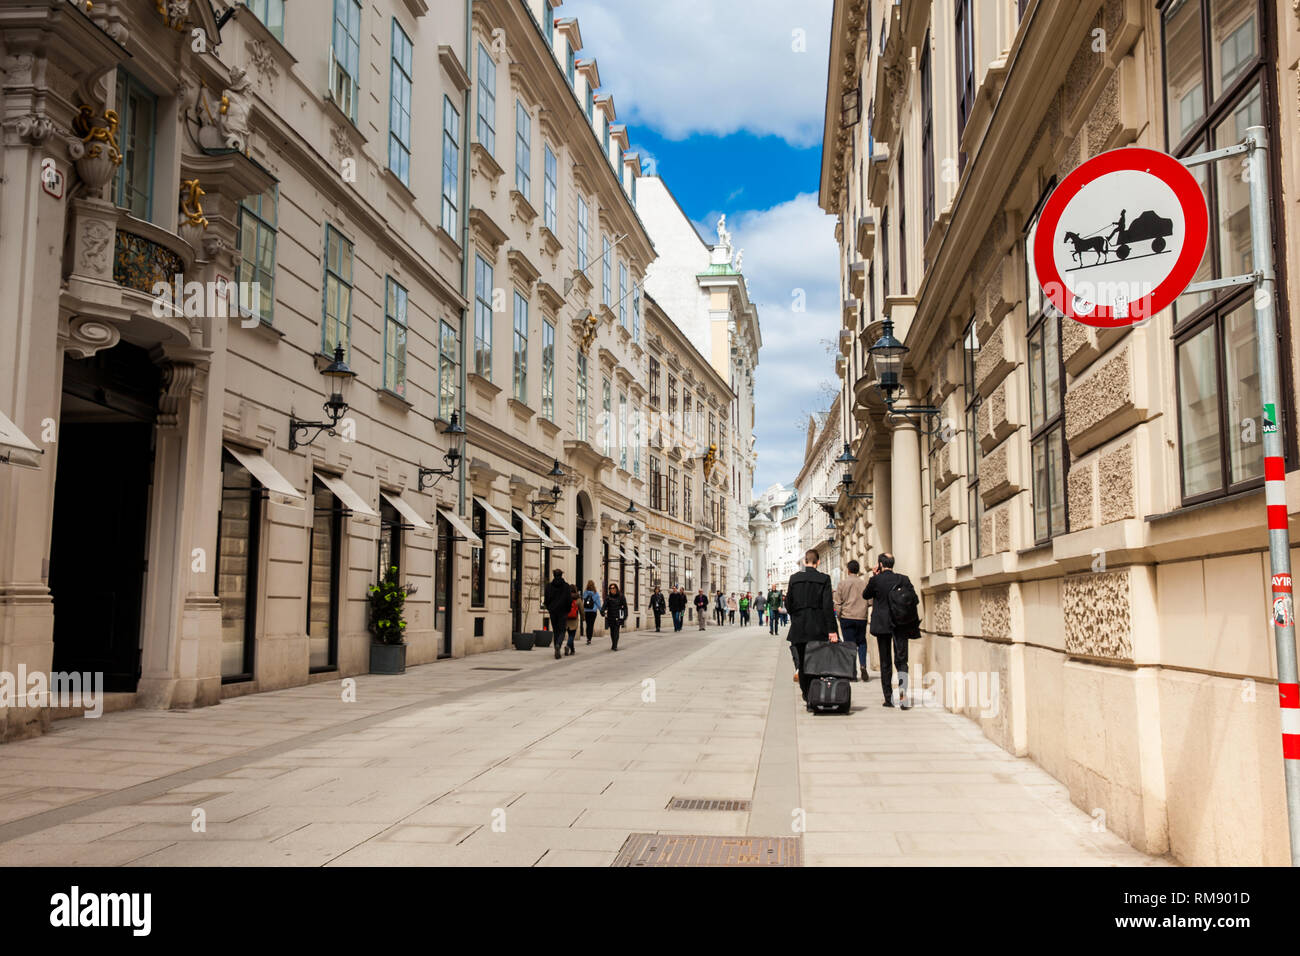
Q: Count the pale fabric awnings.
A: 11